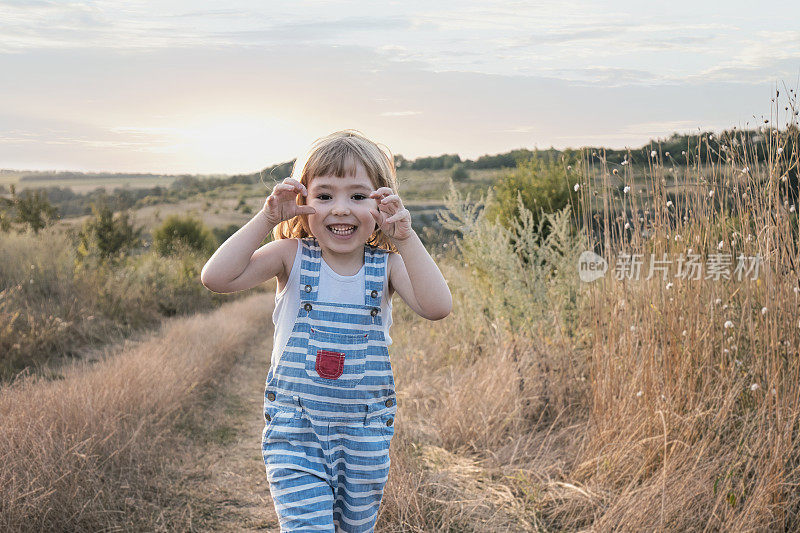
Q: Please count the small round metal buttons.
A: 8